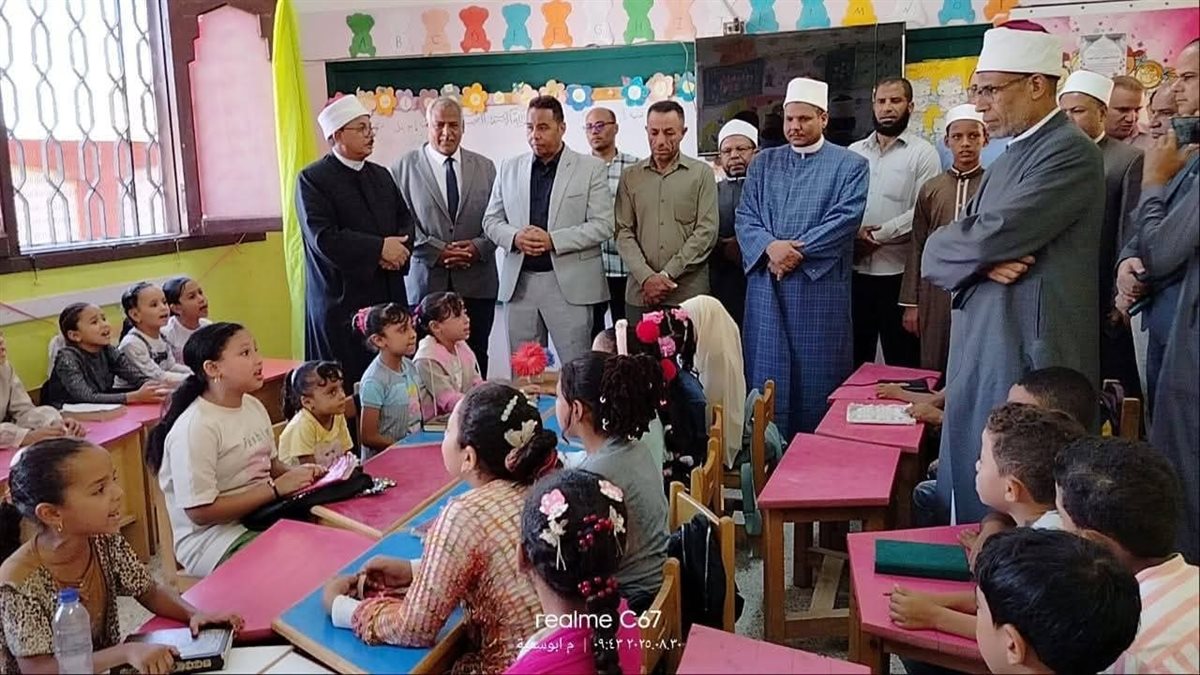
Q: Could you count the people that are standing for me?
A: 14